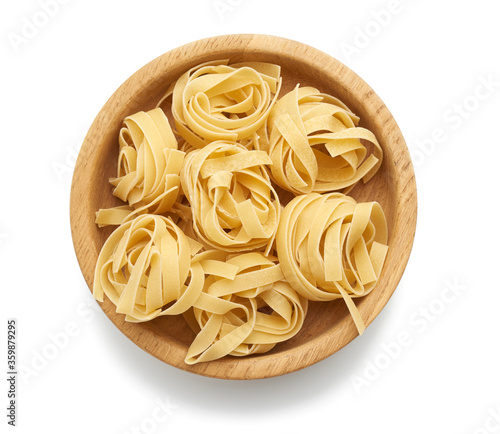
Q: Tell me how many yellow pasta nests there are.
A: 7